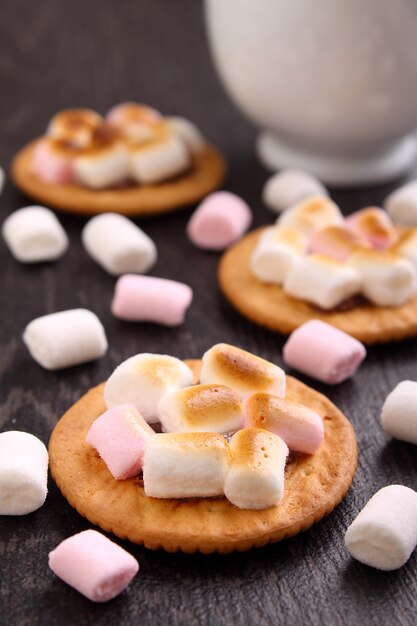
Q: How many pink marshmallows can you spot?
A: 10